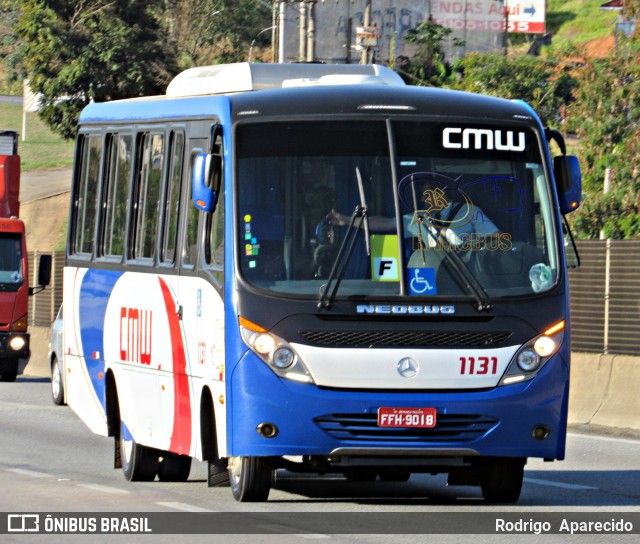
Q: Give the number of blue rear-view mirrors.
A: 2